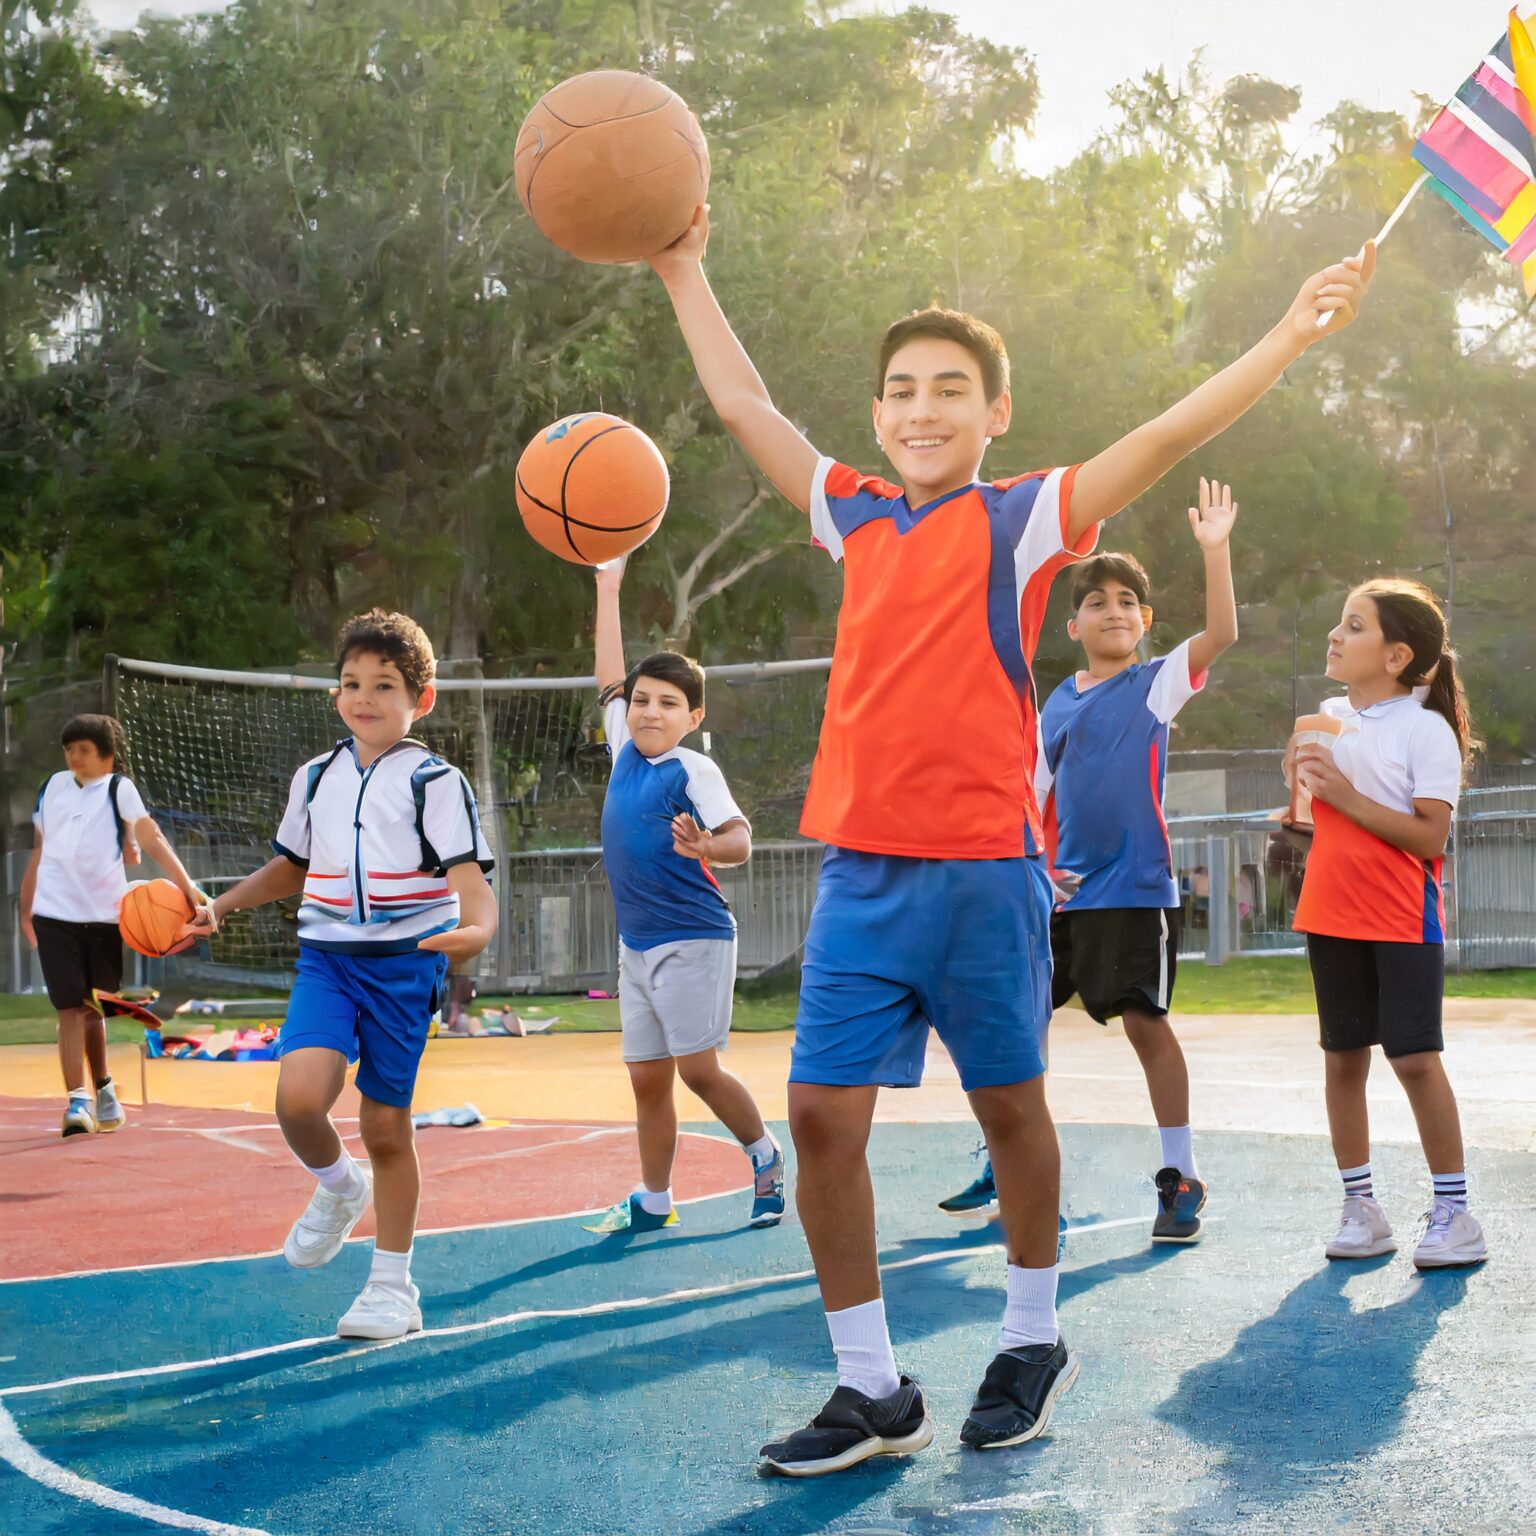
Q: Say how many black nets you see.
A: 1